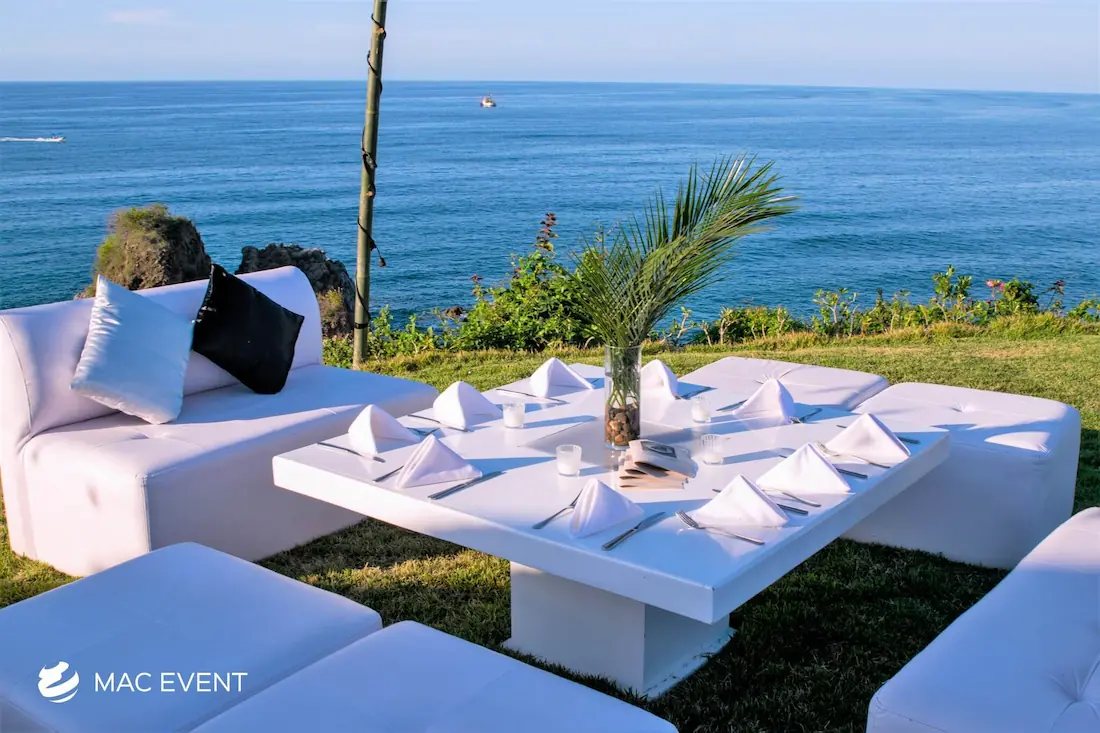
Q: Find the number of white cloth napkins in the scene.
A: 10